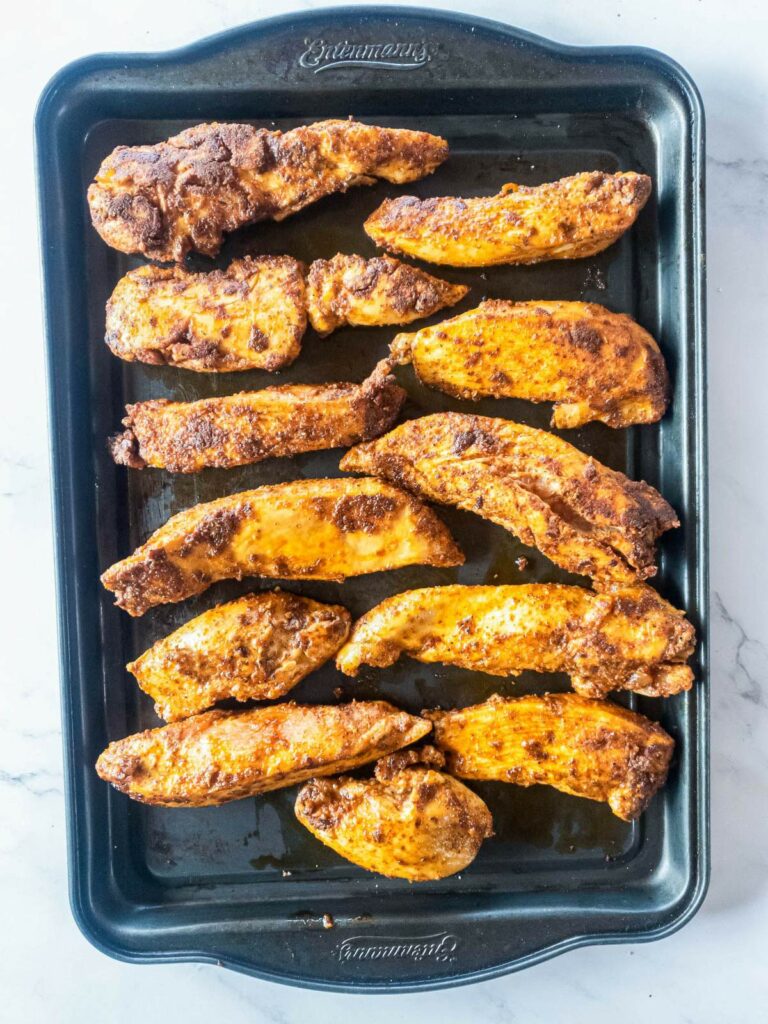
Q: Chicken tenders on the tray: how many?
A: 12